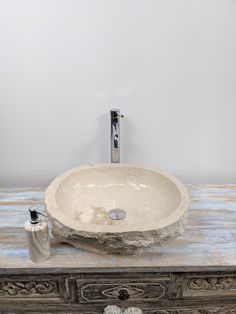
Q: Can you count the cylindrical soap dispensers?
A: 1